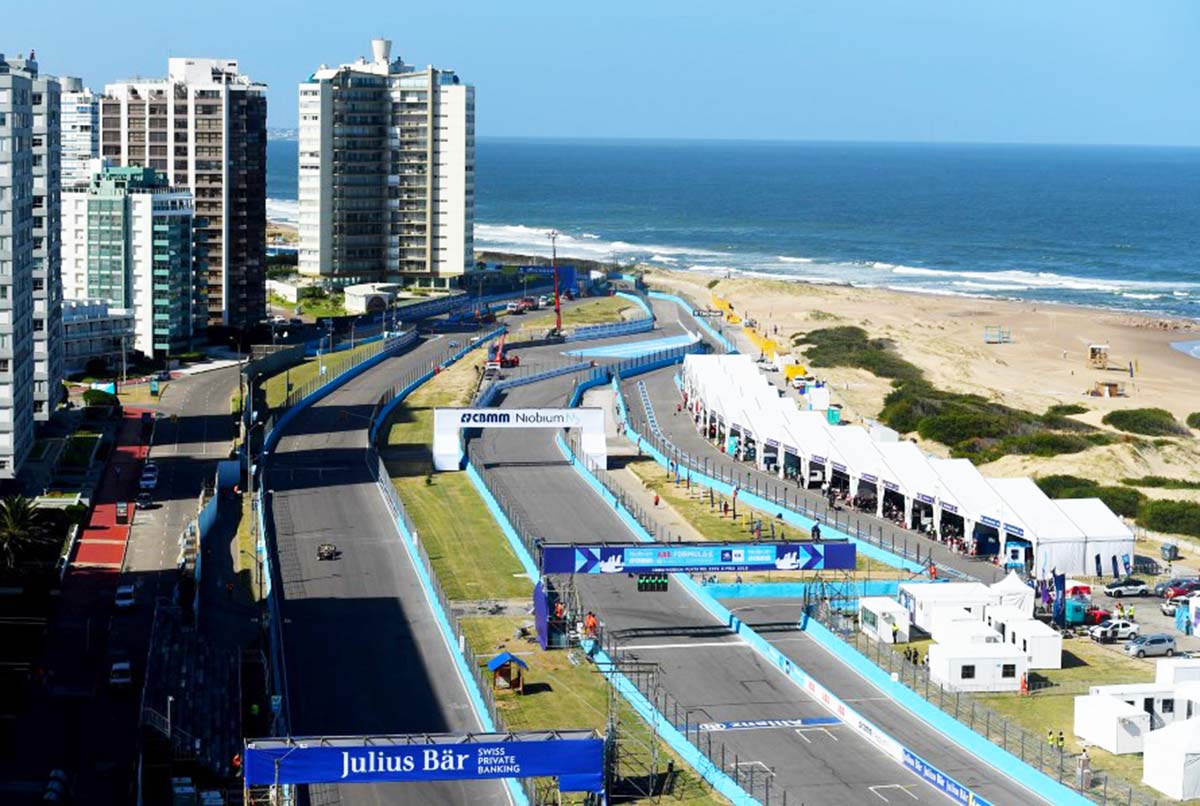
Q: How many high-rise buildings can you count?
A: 5